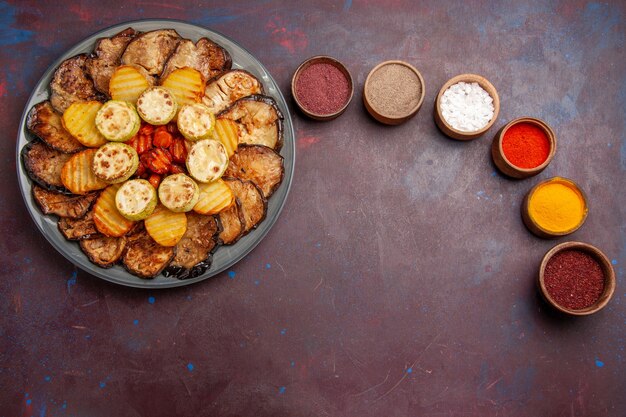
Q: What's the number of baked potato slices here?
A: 8